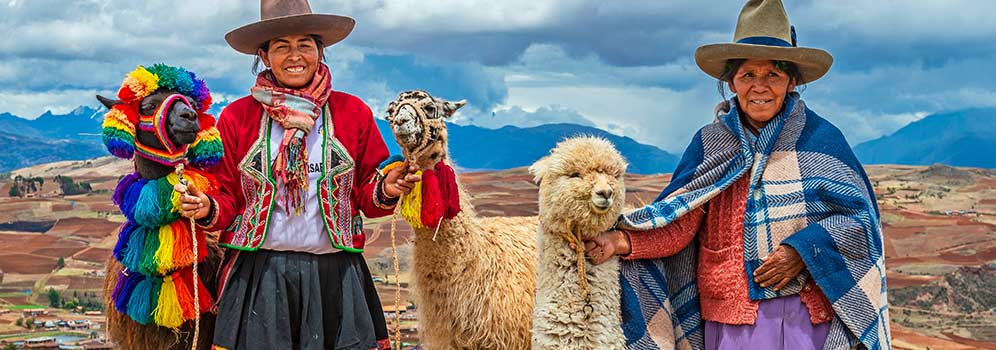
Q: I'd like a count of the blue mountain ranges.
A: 3